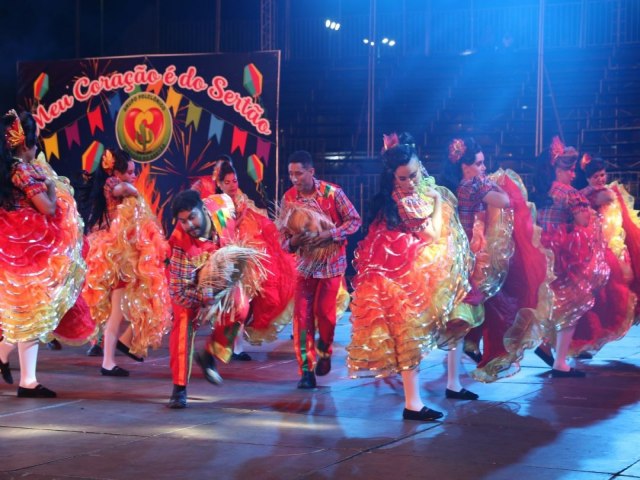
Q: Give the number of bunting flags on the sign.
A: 11